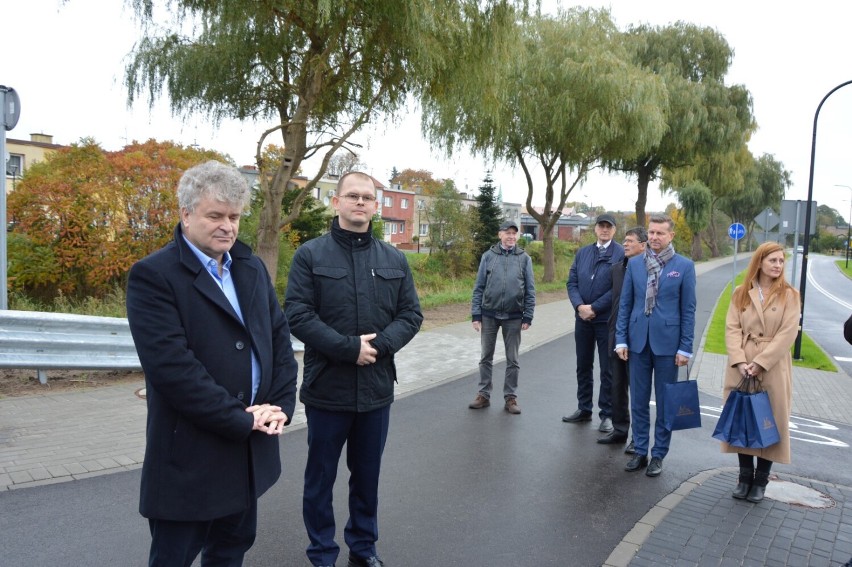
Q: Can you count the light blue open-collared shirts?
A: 1